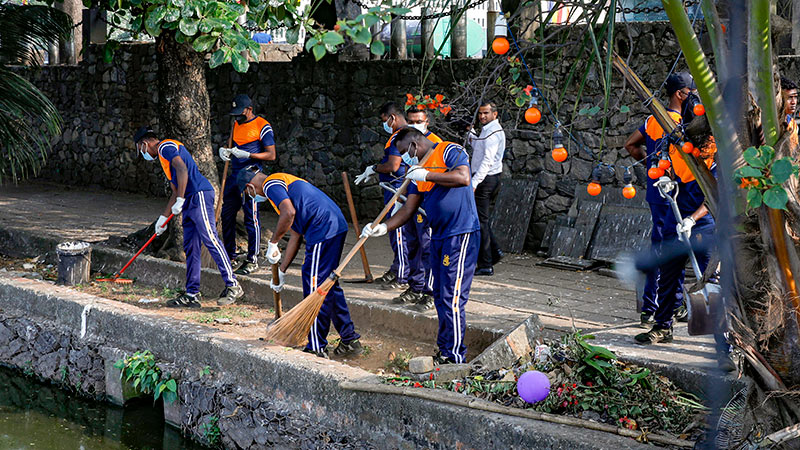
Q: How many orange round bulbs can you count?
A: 11